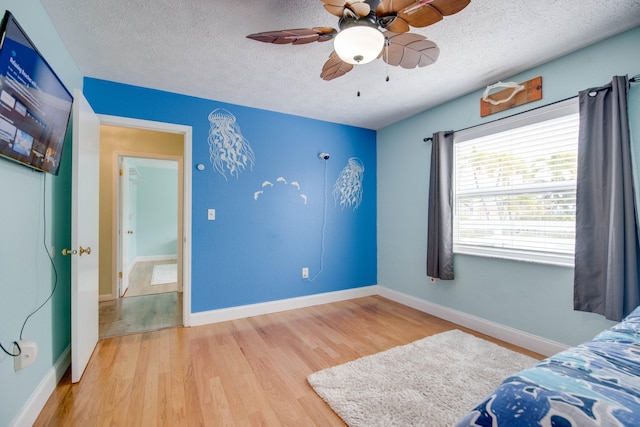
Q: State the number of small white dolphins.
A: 5